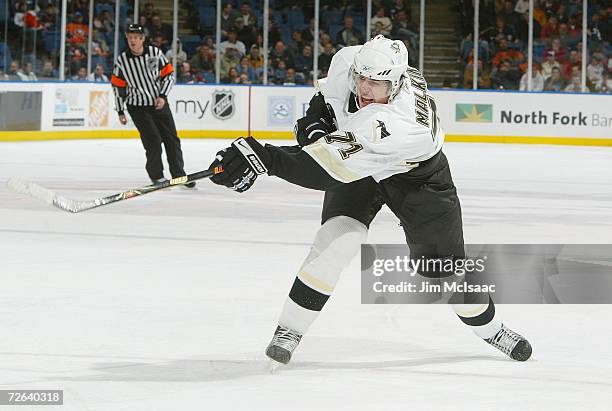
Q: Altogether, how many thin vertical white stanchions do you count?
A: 13